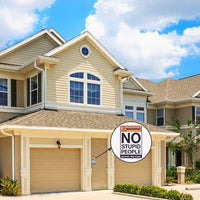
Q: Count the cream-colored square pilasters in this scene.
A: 4